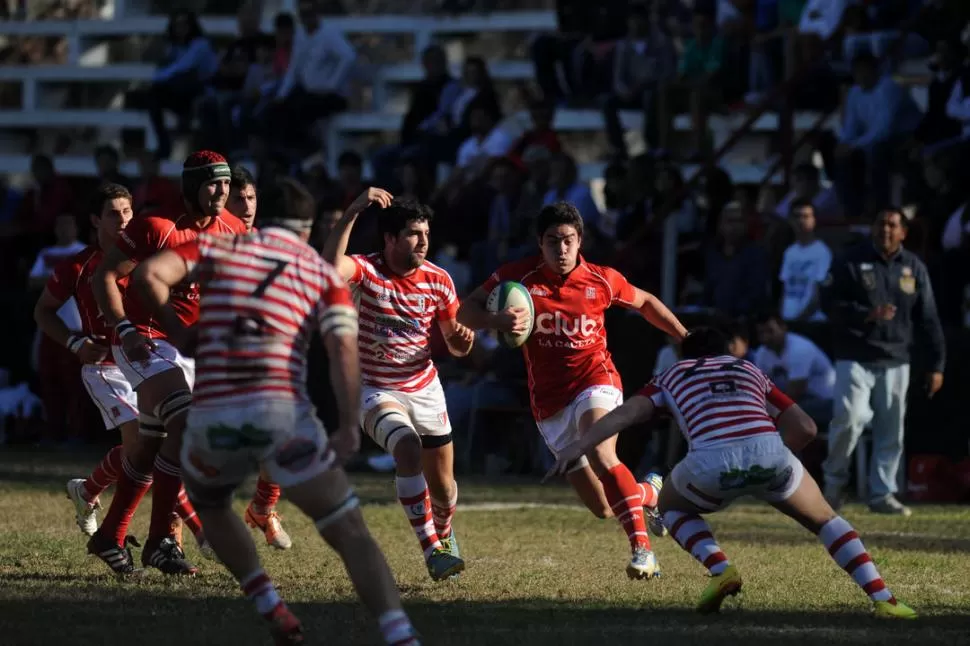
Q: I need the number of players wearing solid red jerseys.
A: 4